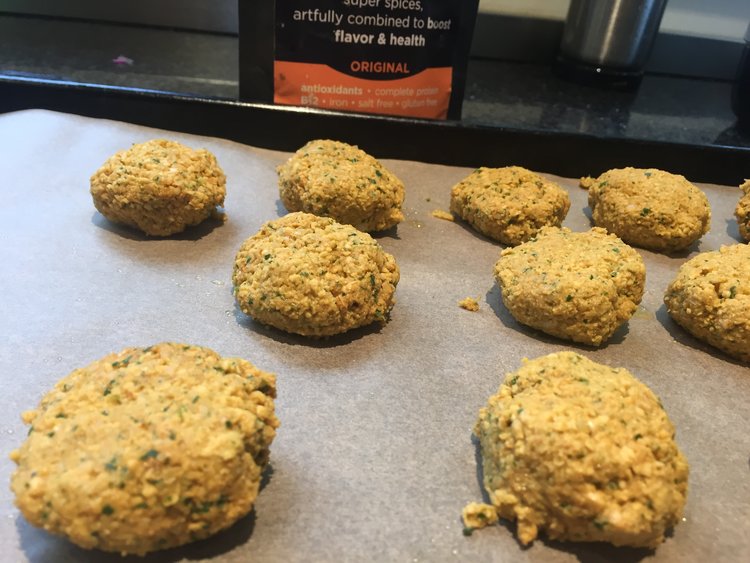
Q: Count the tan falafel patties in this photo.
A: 10